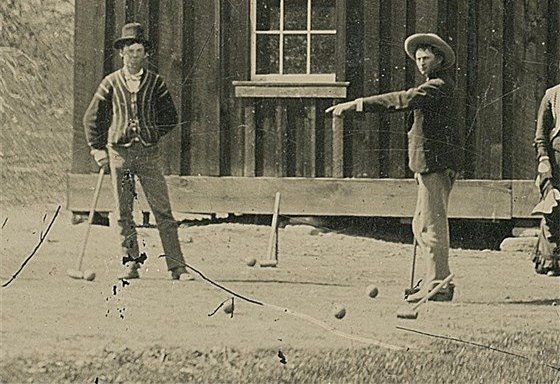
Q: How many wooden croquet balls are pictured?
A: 5